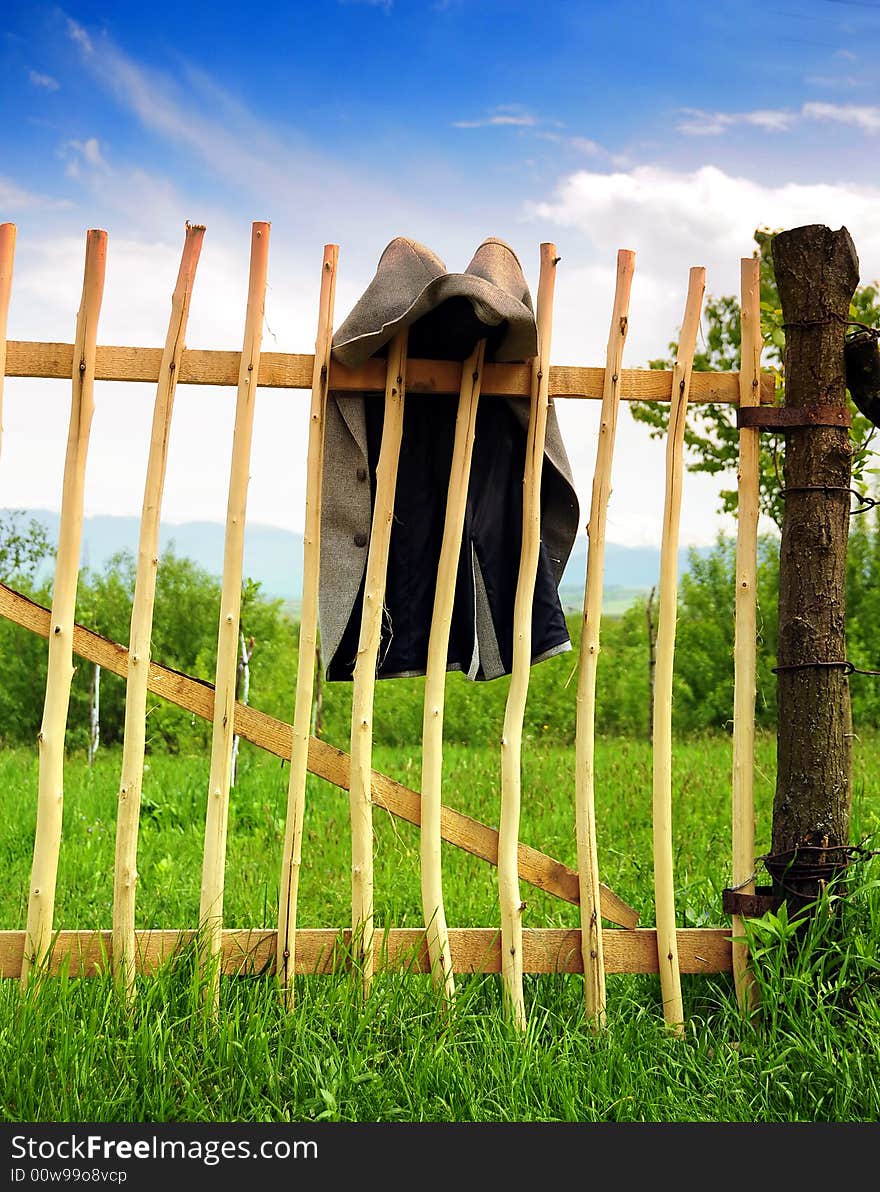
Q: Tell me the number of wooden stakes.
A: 11